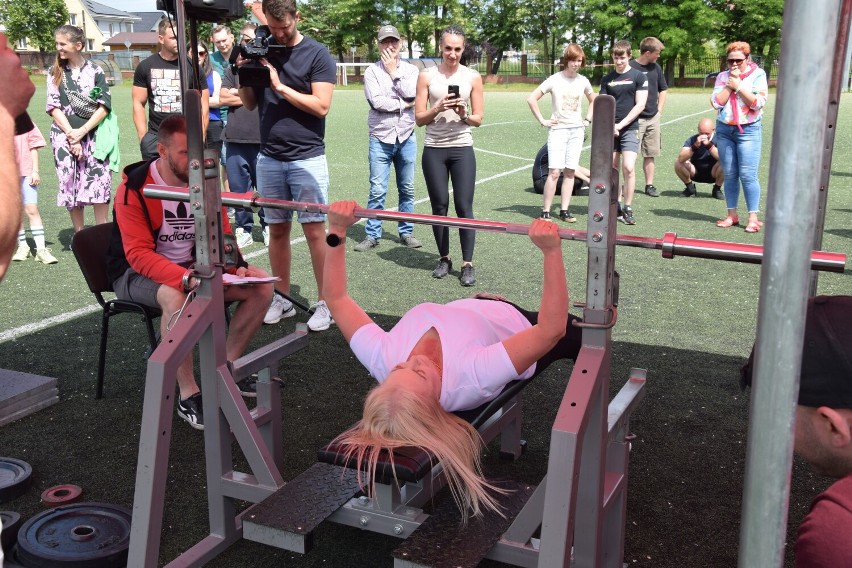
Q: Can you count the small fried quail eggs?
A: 0